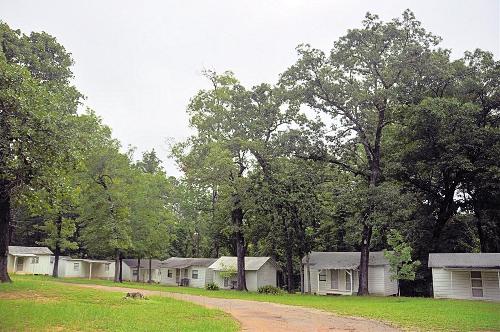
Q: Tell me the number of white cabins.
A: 7